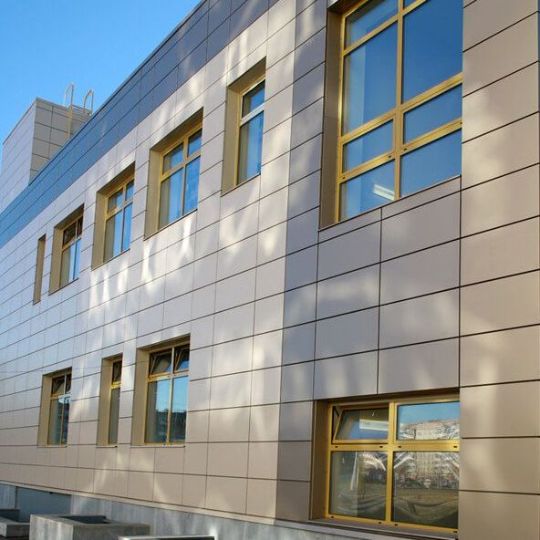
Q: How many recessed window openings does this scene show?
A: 10